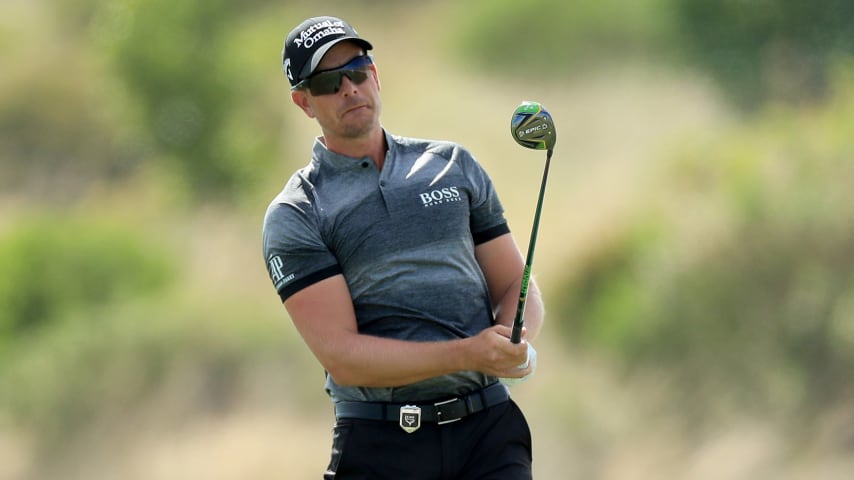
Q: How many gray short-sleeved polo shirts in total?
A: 1